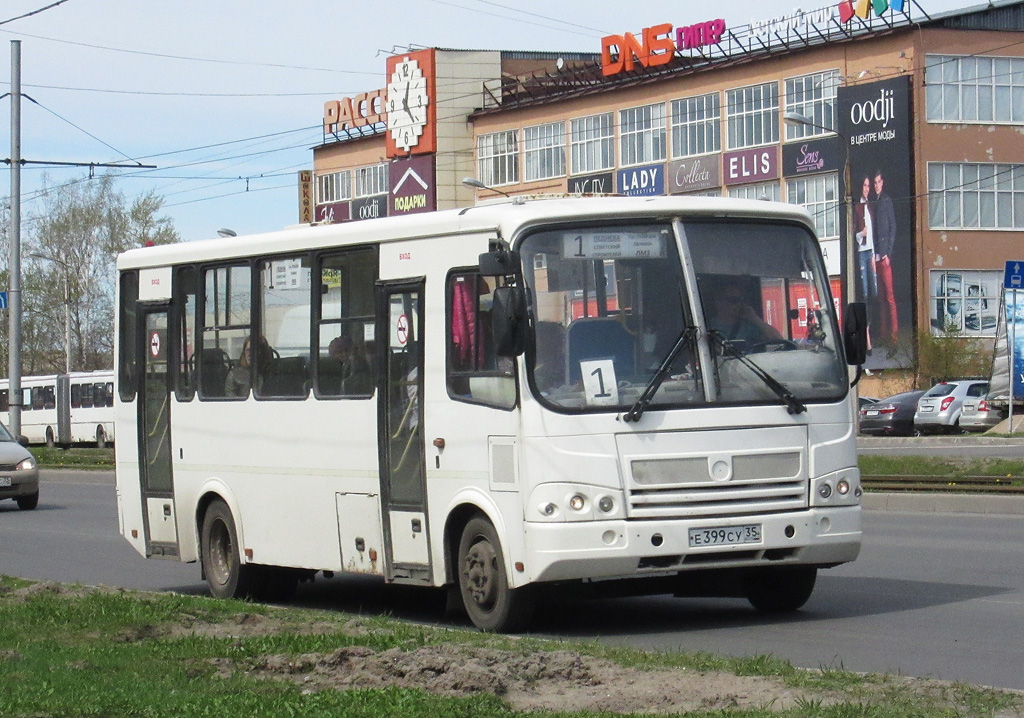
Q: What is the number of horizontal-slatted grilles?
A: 1